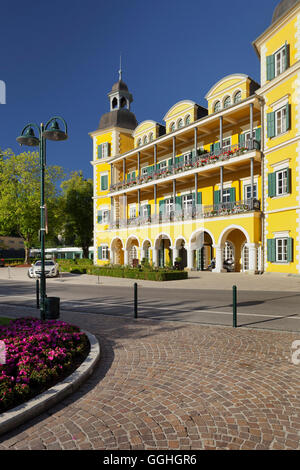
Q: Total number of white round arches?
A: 7